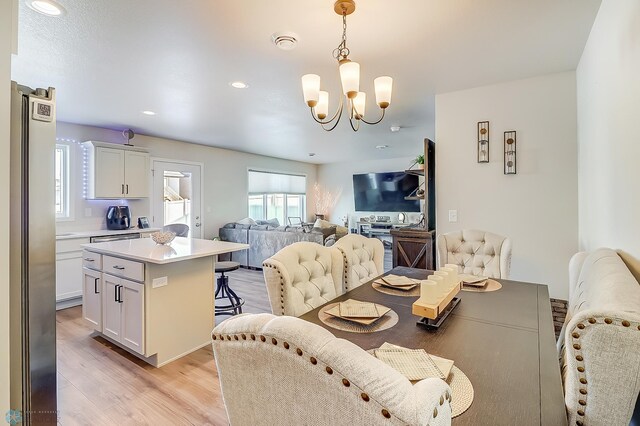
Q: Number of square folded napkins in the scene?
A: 4